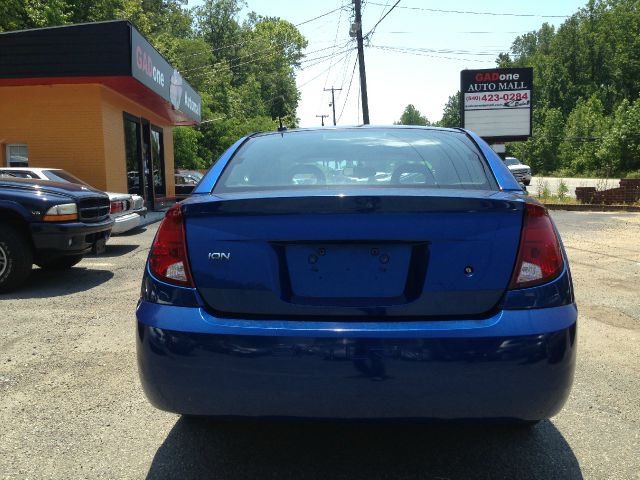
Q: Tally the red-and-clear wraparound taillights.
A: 2